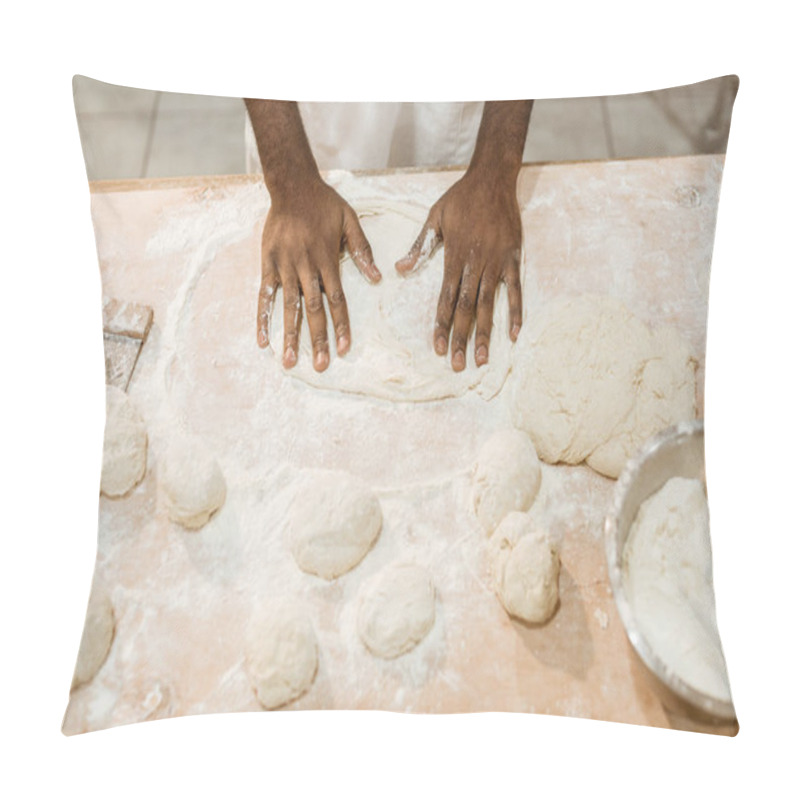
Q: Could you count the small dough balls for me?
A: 8